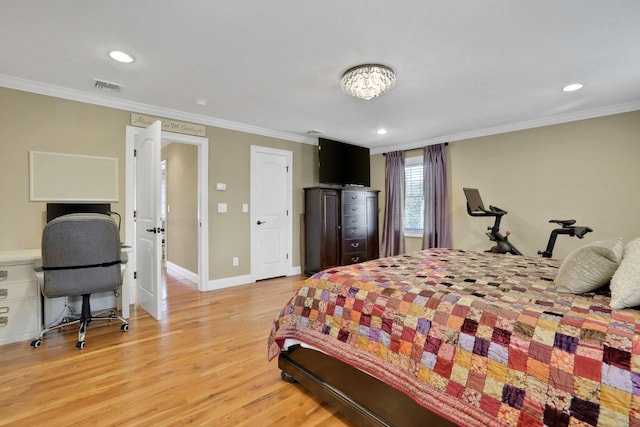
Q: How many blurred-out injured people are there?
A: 0